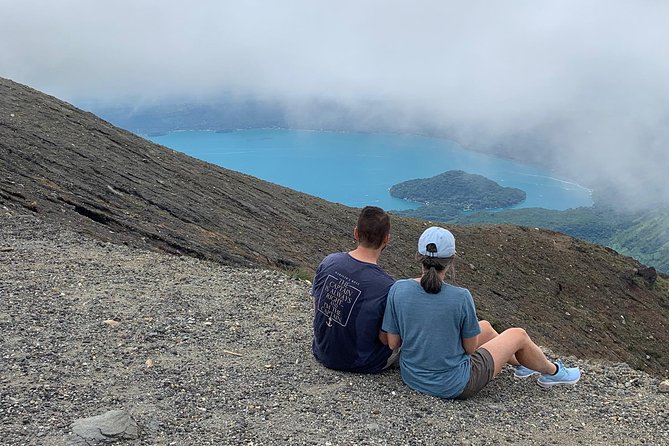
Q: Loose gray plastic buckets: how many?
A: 0